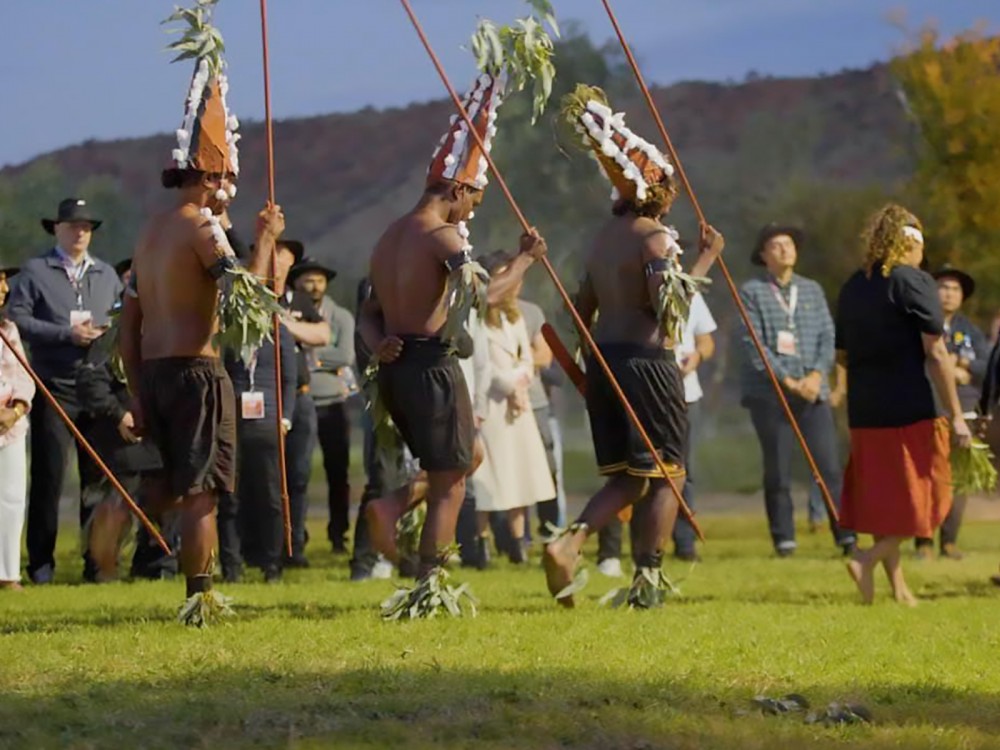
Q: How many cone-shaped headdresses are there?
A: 3